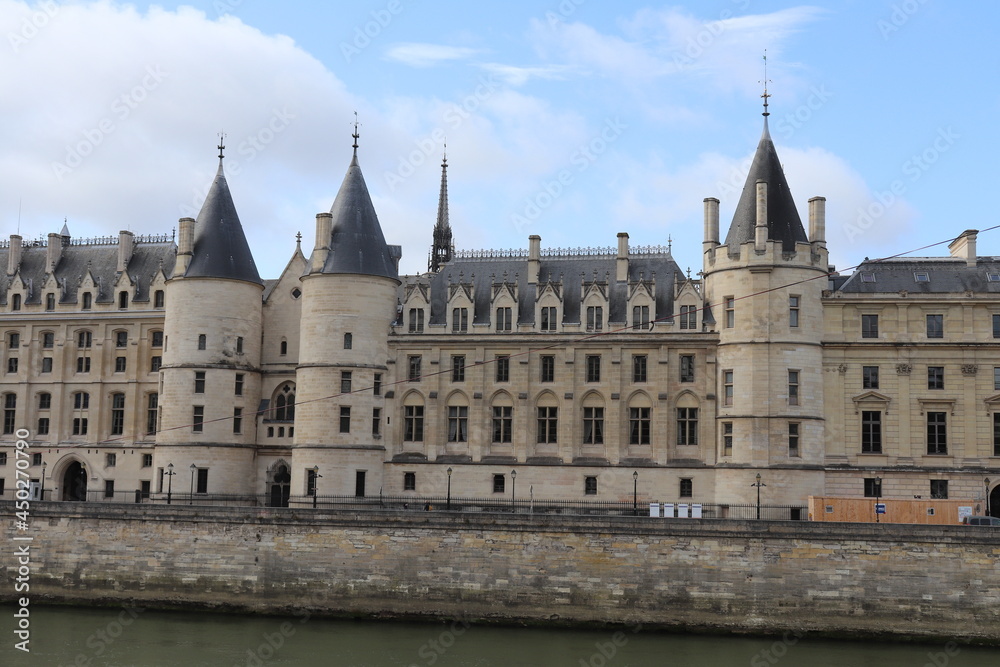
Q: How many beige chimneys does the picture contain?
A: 11